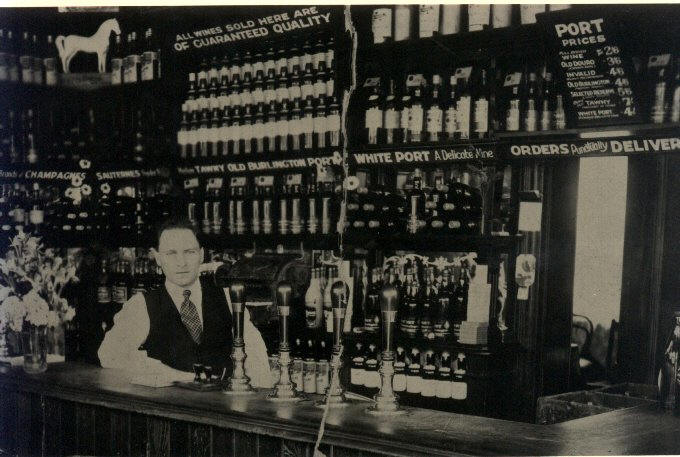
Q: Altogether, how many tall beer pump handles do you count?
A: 4